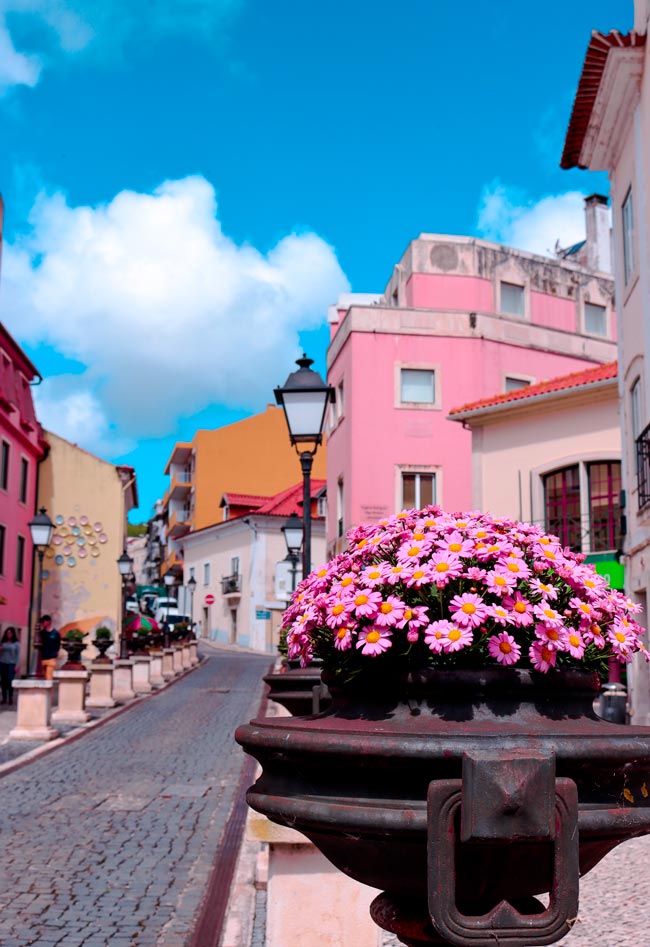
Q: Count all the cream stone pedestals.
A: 11